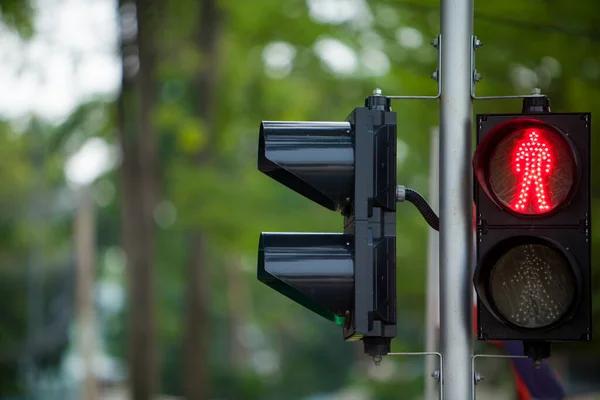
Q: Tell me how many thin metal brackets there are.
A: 4